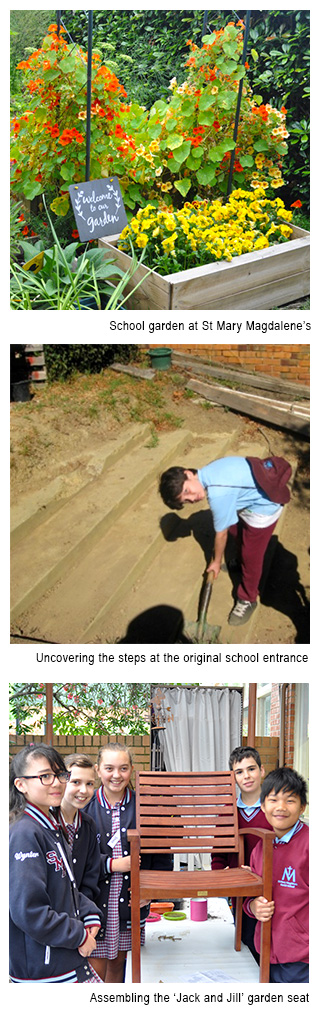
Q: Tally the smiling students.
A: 5